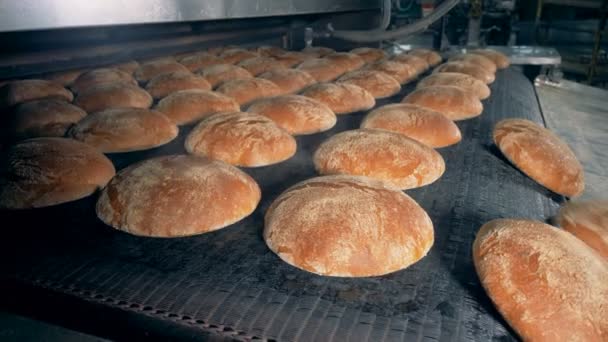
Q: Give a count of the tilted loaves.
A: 3